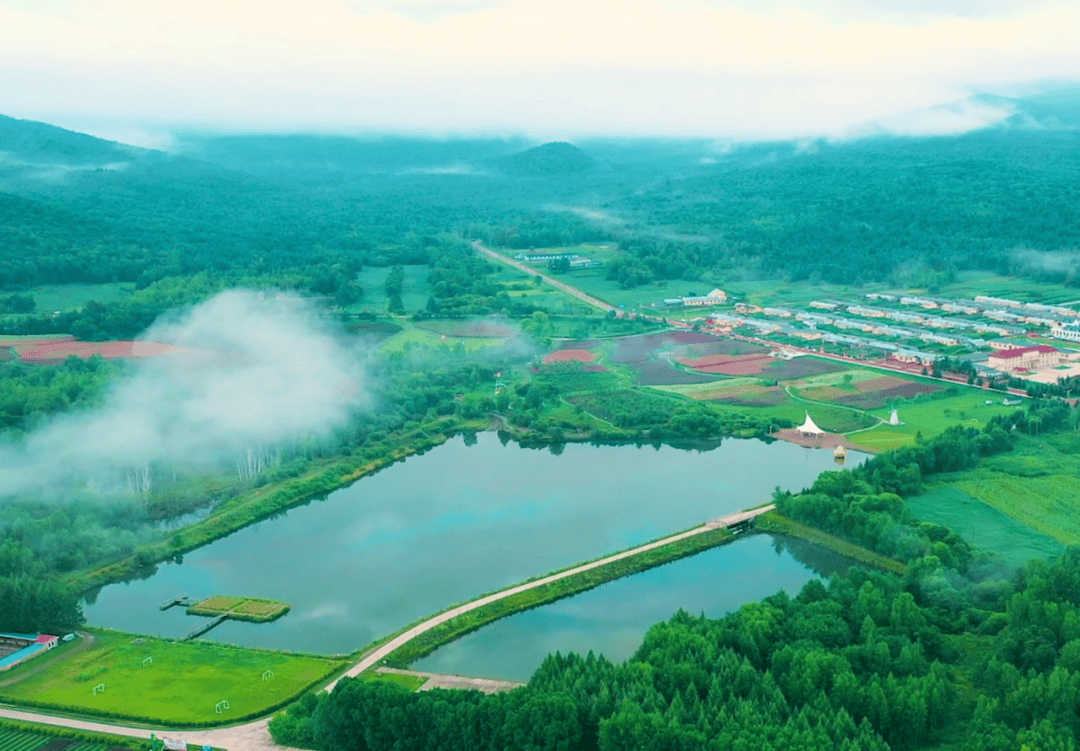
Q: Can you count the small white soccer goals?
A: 4